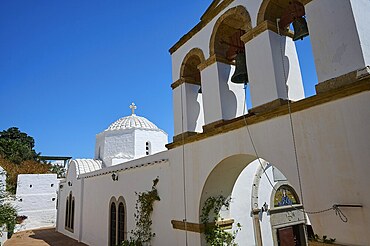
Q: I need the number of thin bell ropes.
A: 3